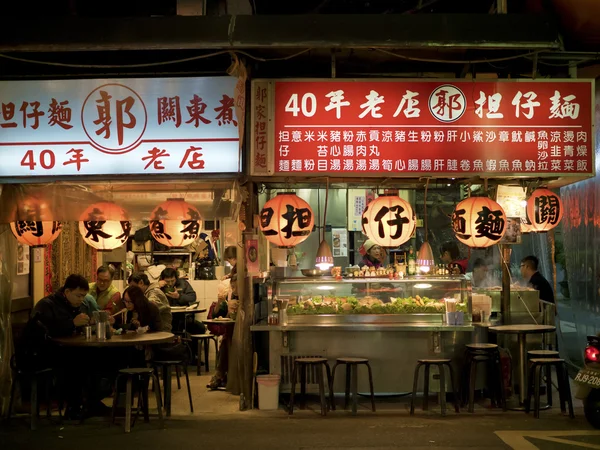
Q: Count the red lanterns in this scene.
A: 7